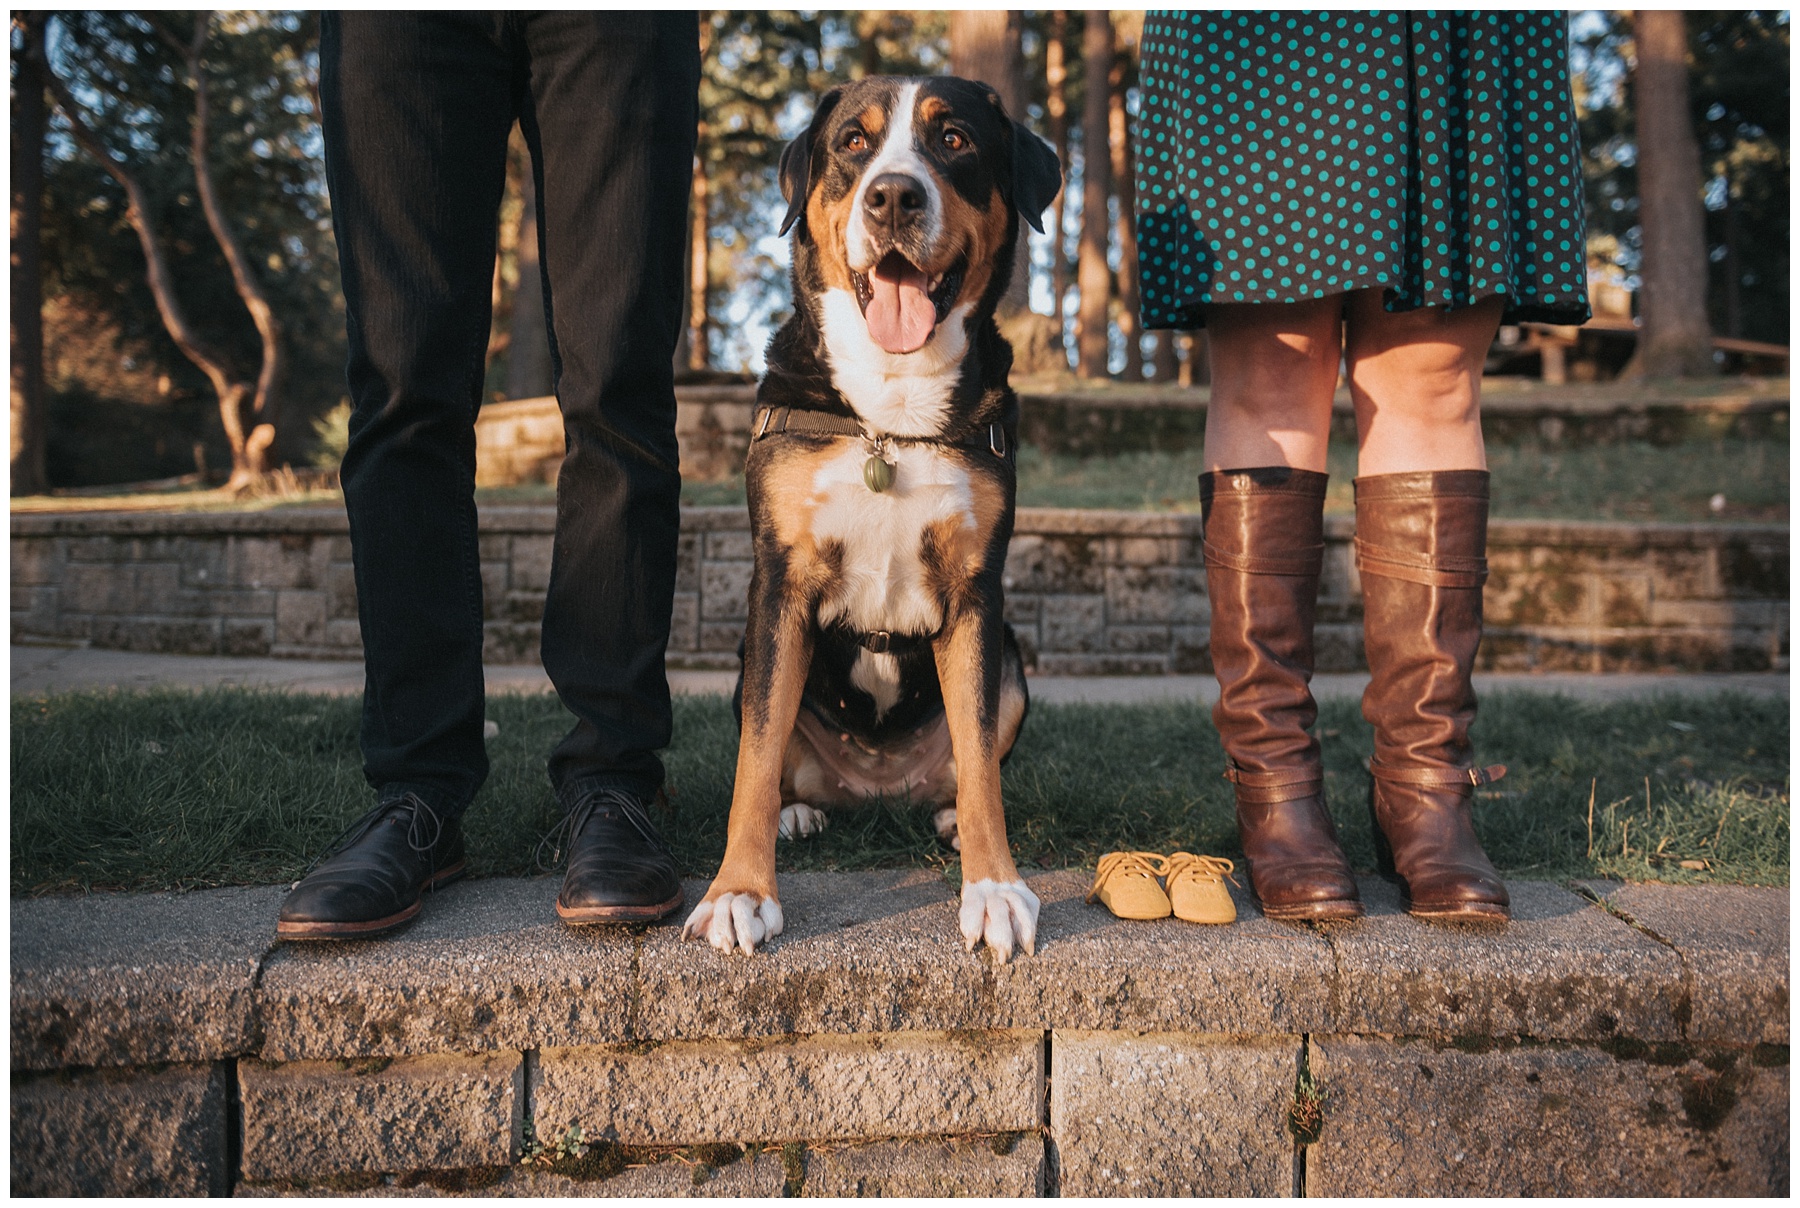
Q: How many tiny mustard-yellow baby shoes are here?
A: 2